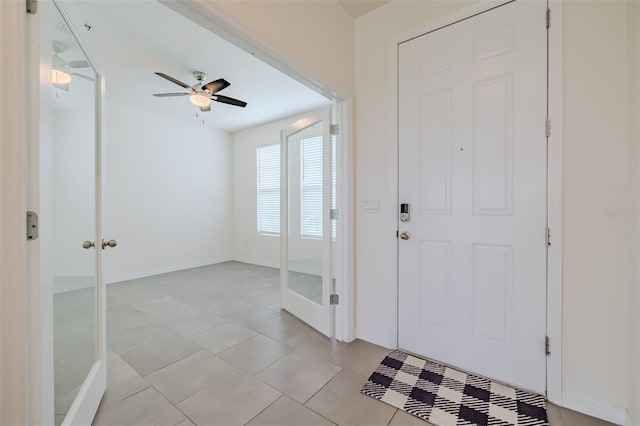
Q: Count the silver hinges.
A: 9